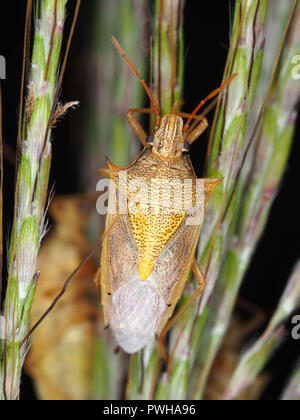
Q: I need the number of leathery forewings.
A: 2